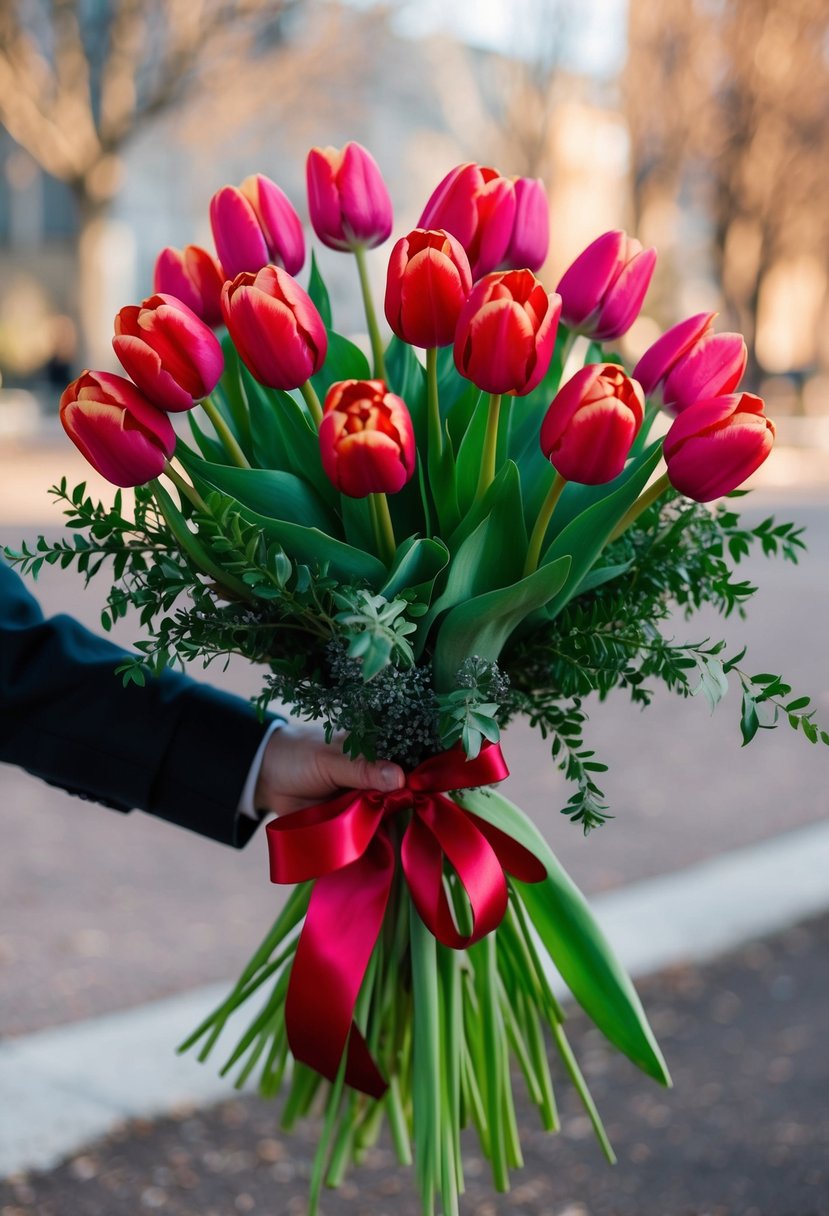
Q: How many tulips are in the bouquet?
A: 15